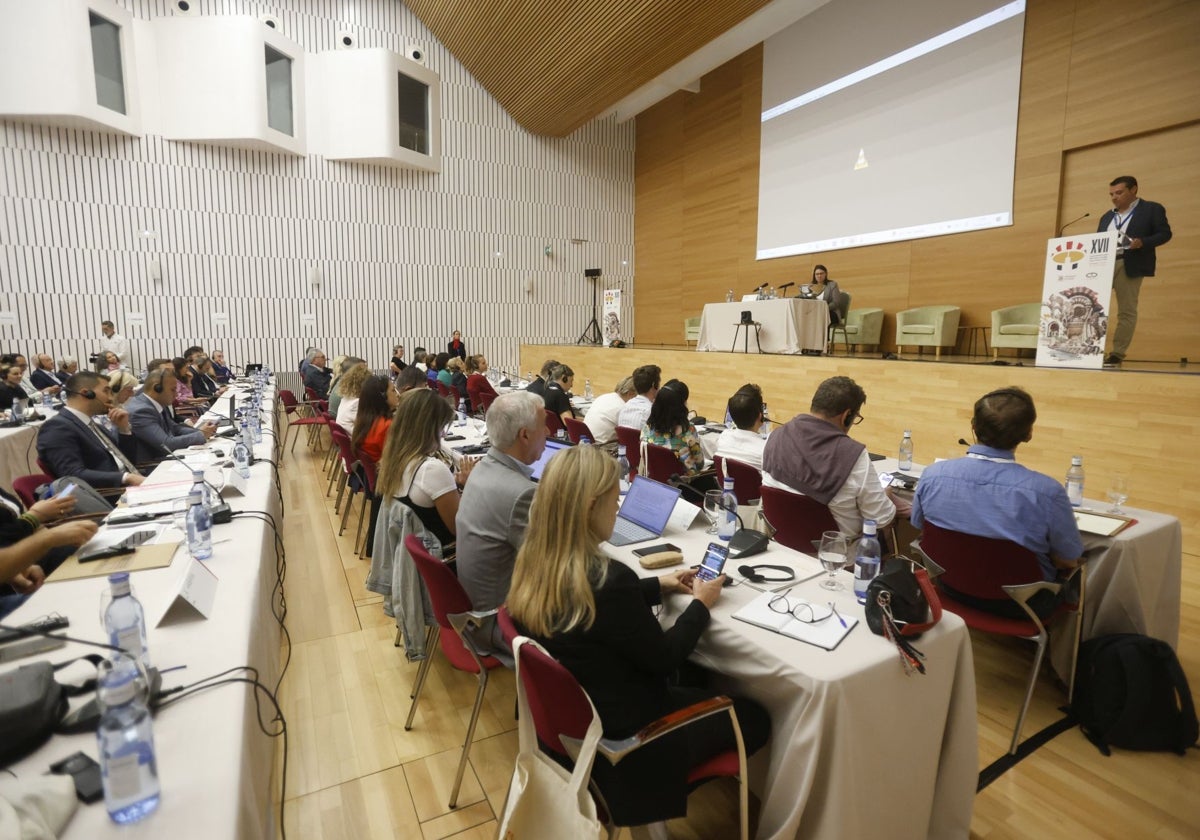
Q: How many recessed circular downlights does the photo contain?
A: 4